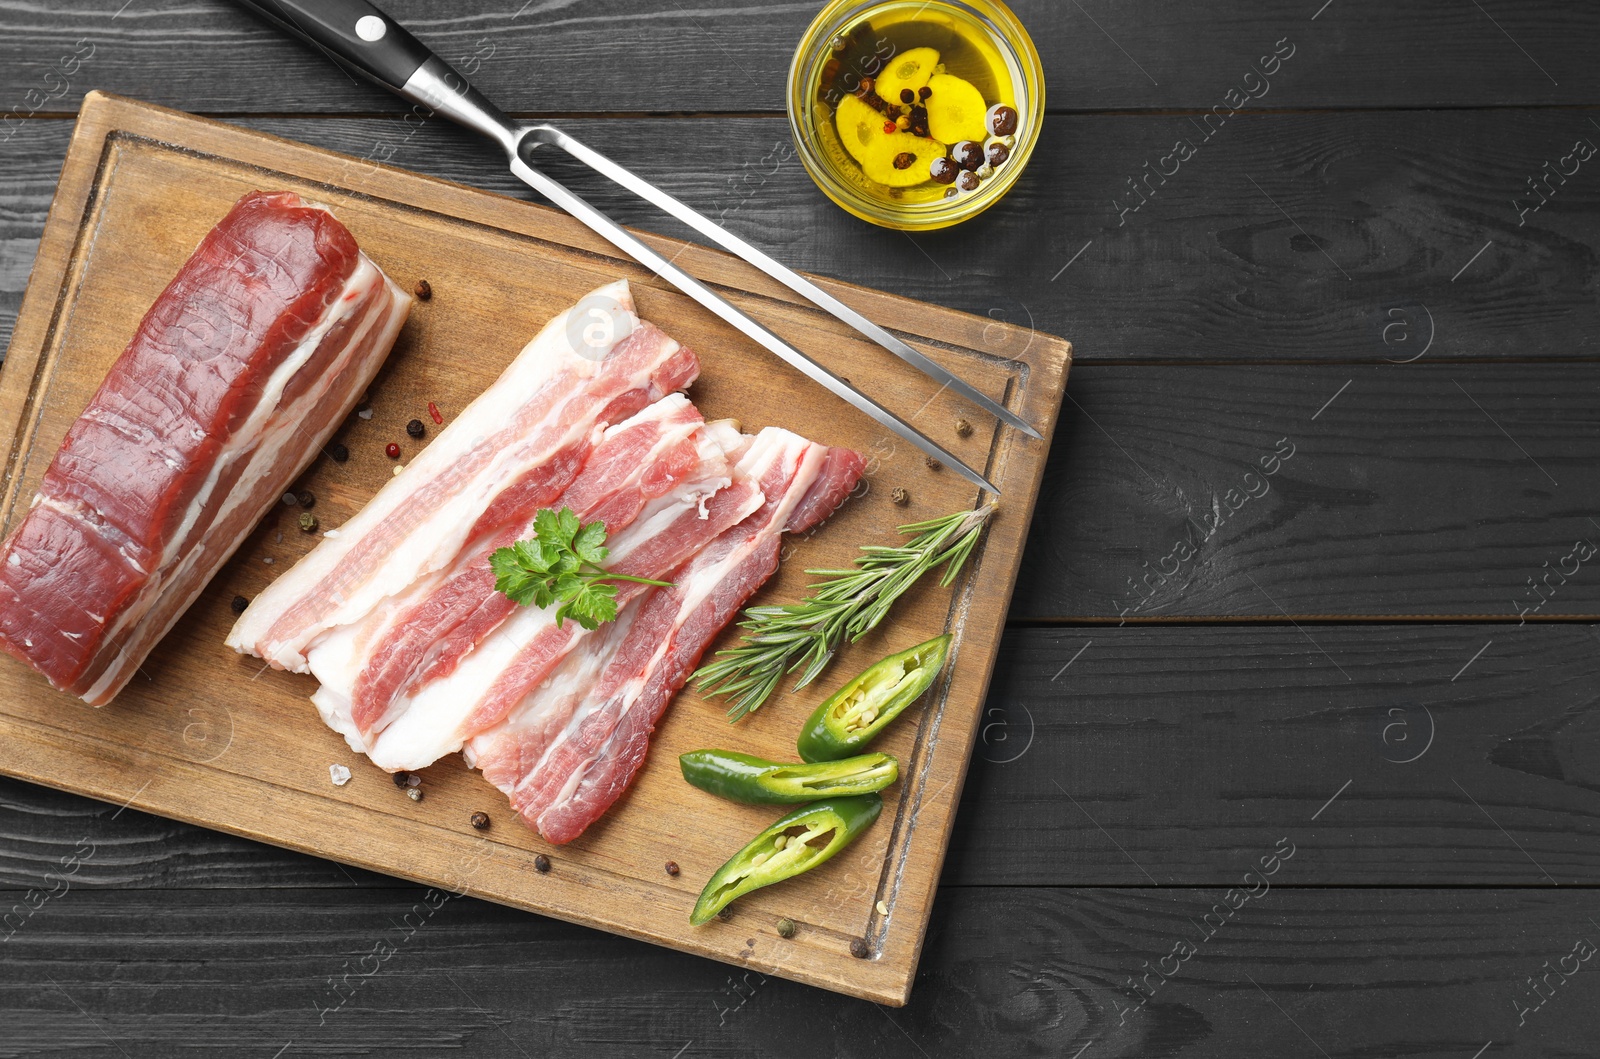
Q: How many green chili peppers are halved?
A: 3